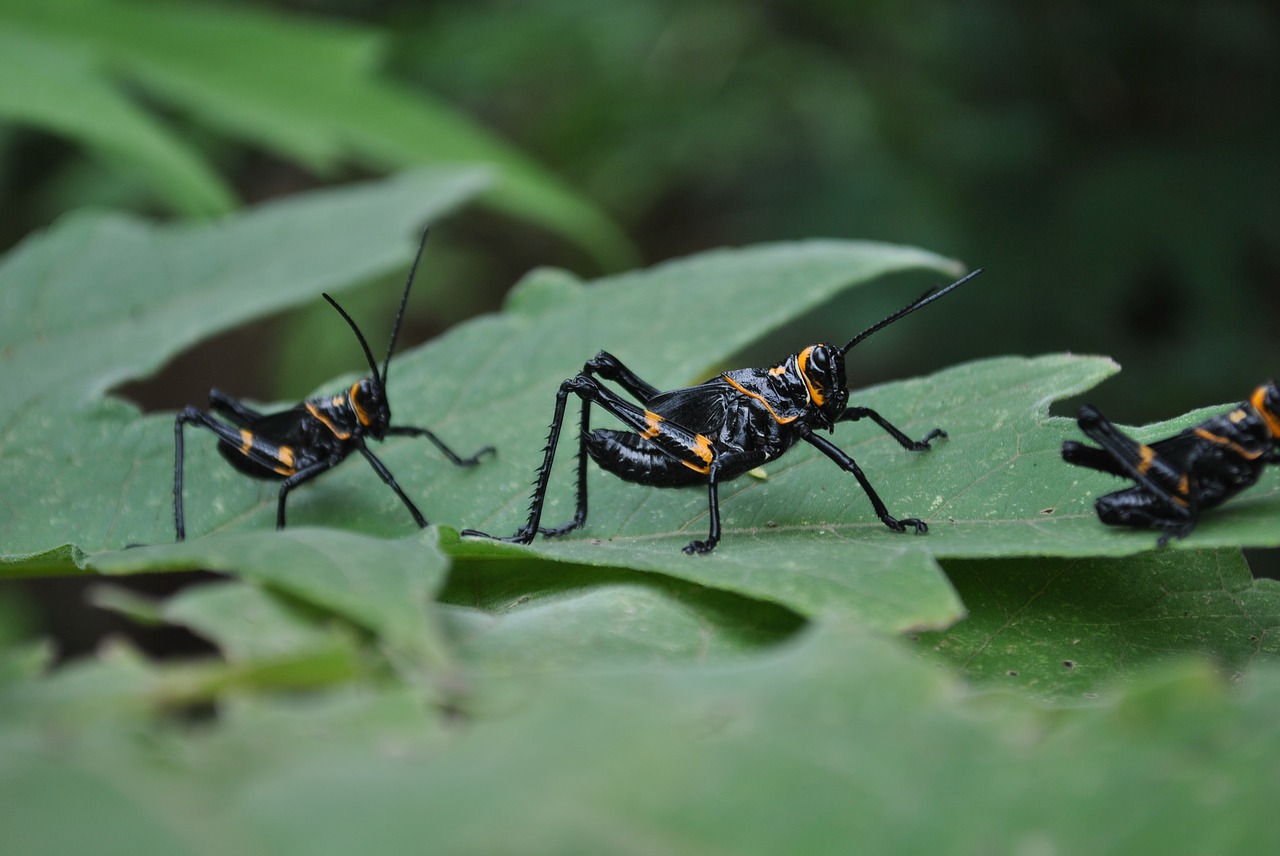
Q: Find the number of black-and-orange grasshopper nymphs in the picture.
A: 3